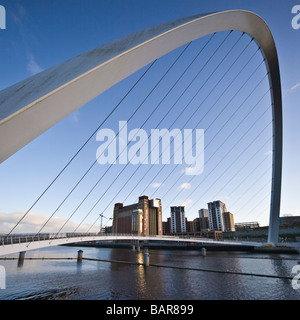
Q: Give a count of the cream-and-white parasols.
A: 0